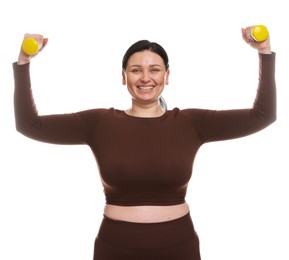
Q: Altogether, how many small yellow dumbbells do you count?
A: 2